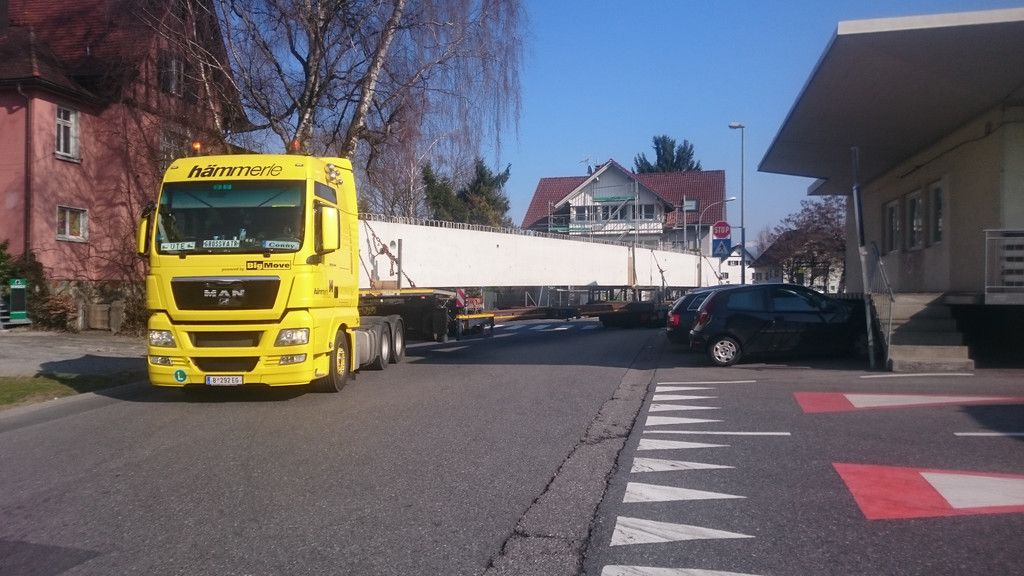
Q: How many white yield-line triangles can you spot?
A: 9